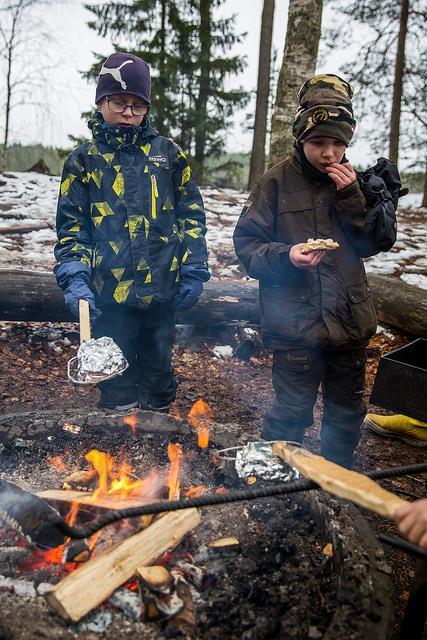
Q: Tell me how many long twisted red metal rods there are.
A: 0